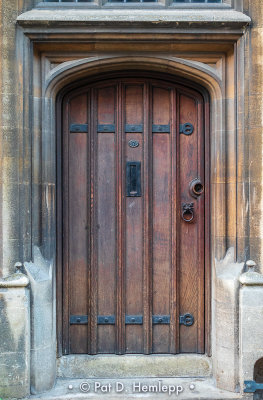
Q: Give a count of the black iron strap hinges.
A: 2